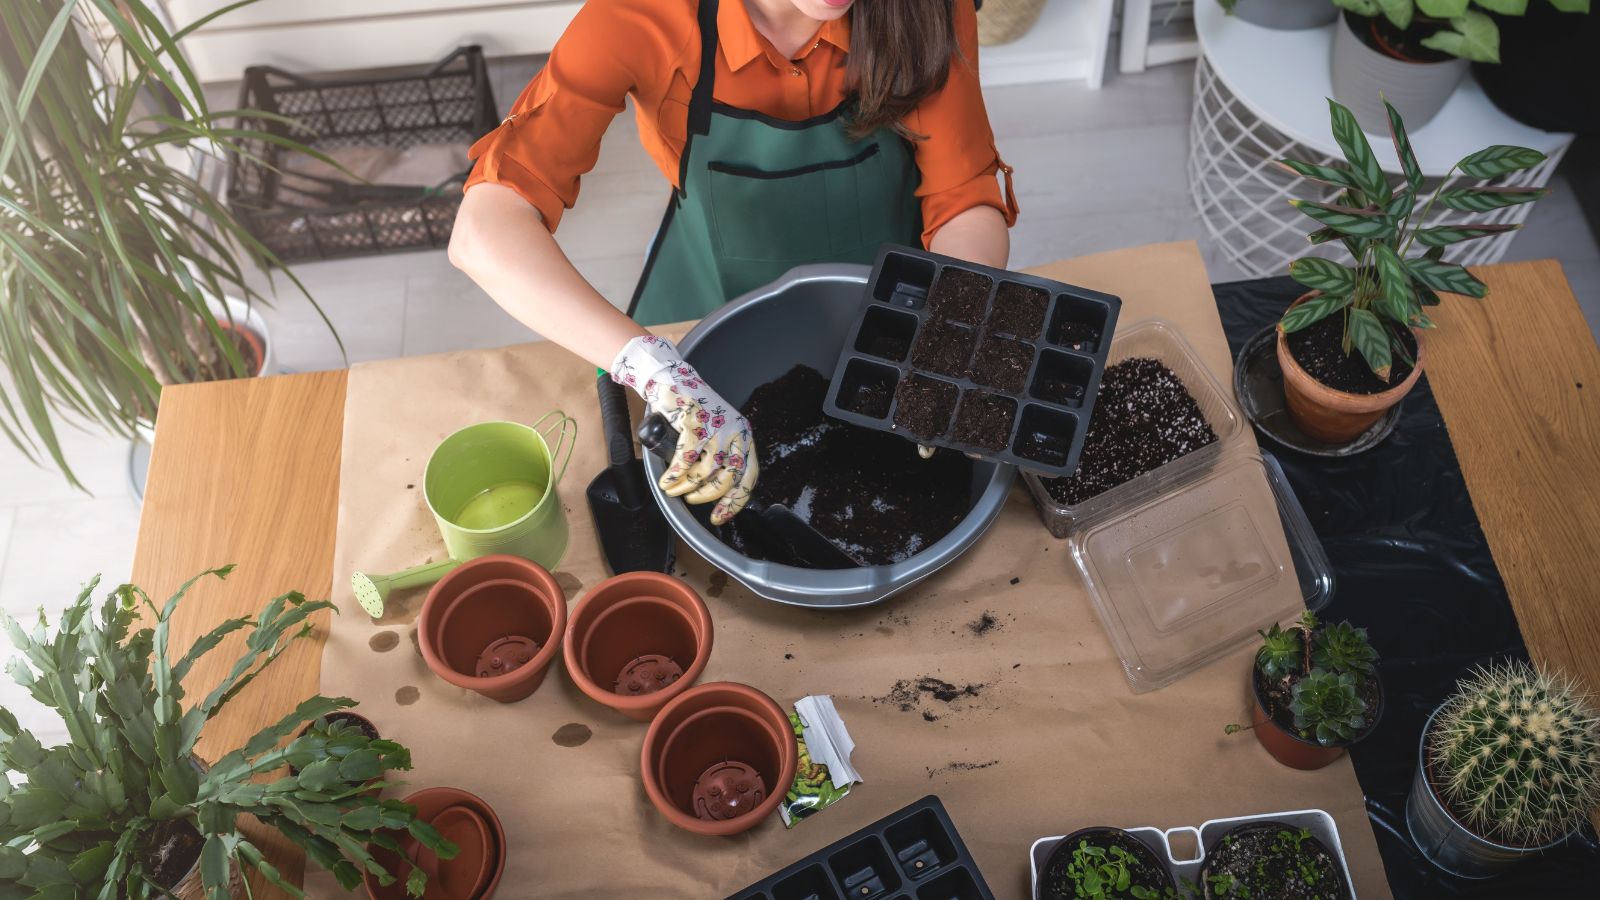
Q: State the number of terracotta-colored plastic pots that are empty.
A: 3